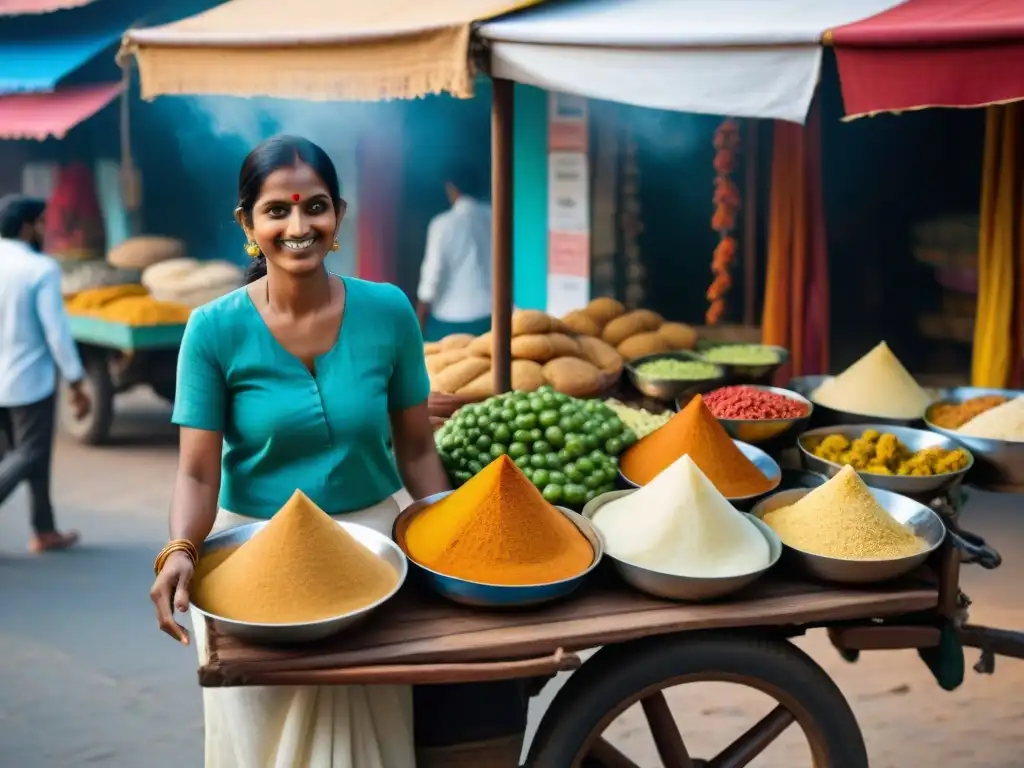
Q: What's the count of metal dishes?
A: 11